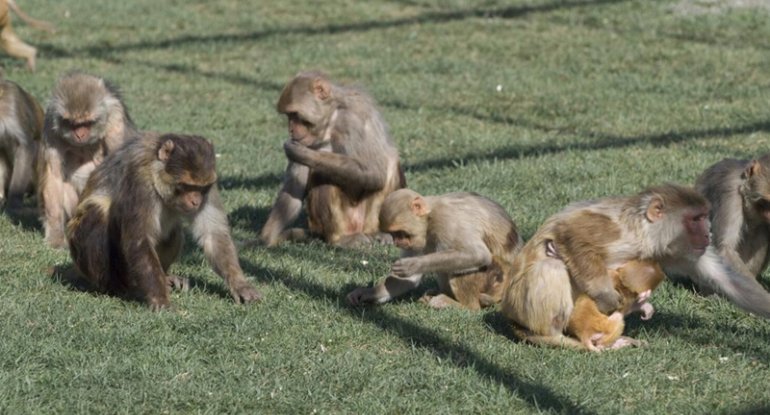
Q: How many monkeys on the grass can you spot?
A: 9